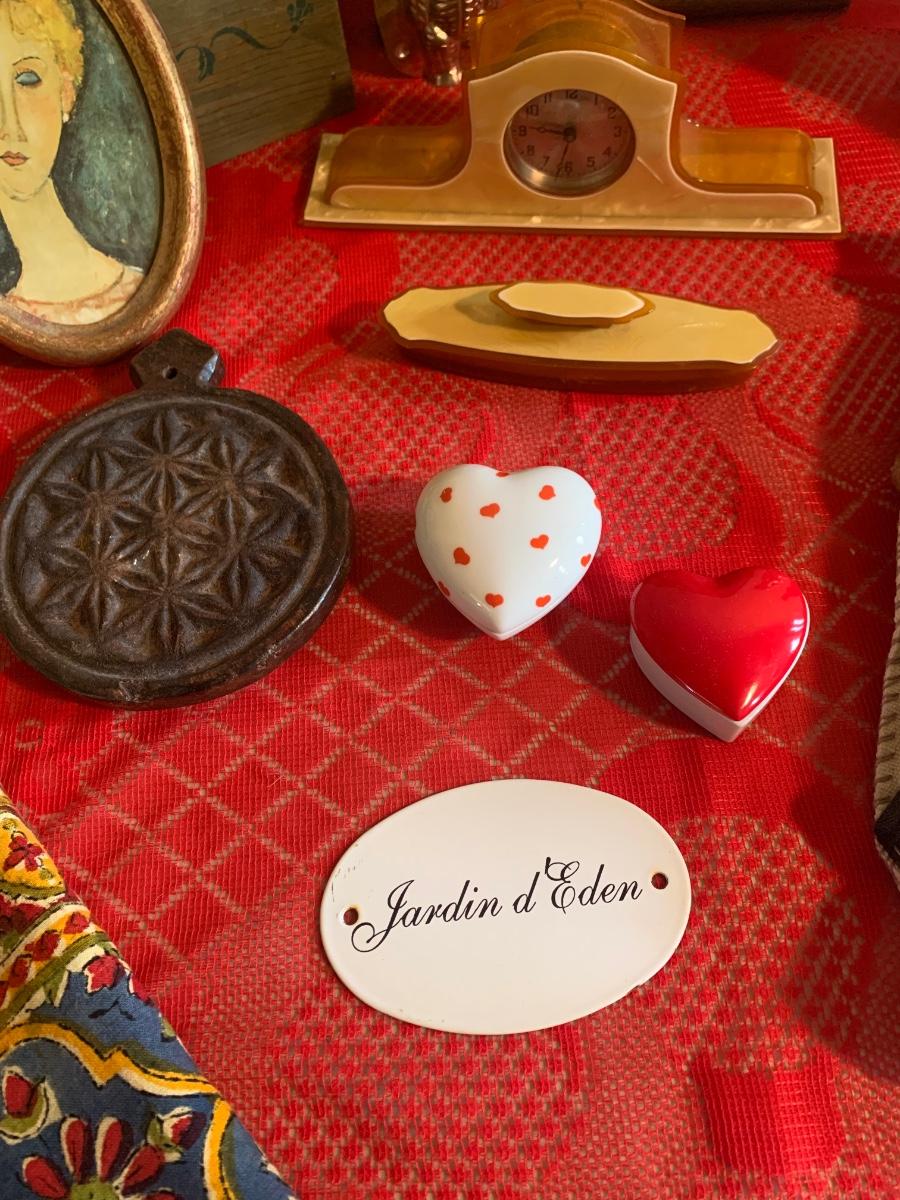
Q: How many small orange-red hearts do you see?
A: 11